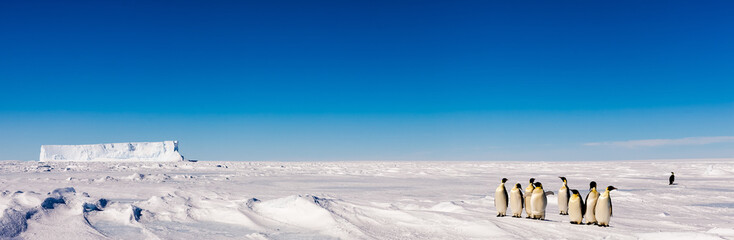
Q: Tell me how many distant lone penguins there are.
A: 1